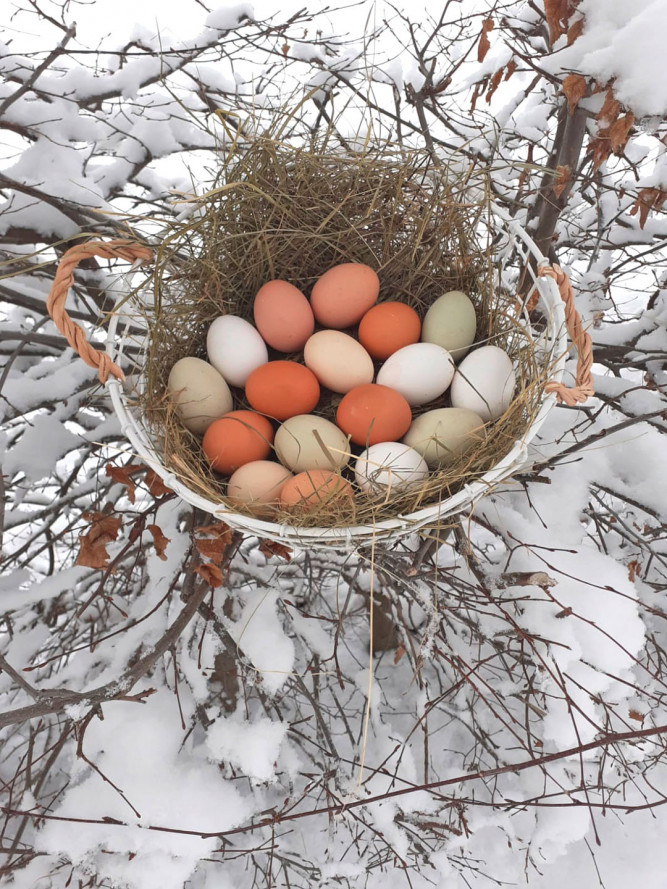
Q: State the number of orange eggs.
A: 5